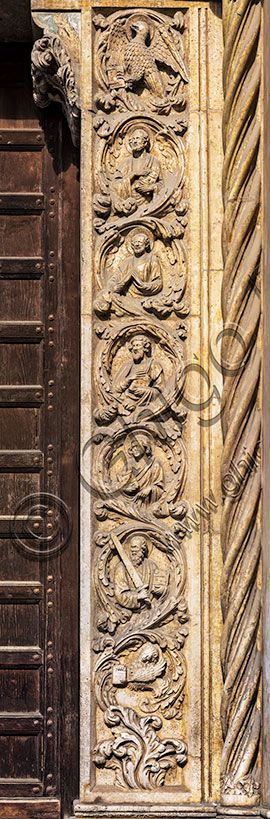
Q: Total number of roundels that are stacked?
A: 7